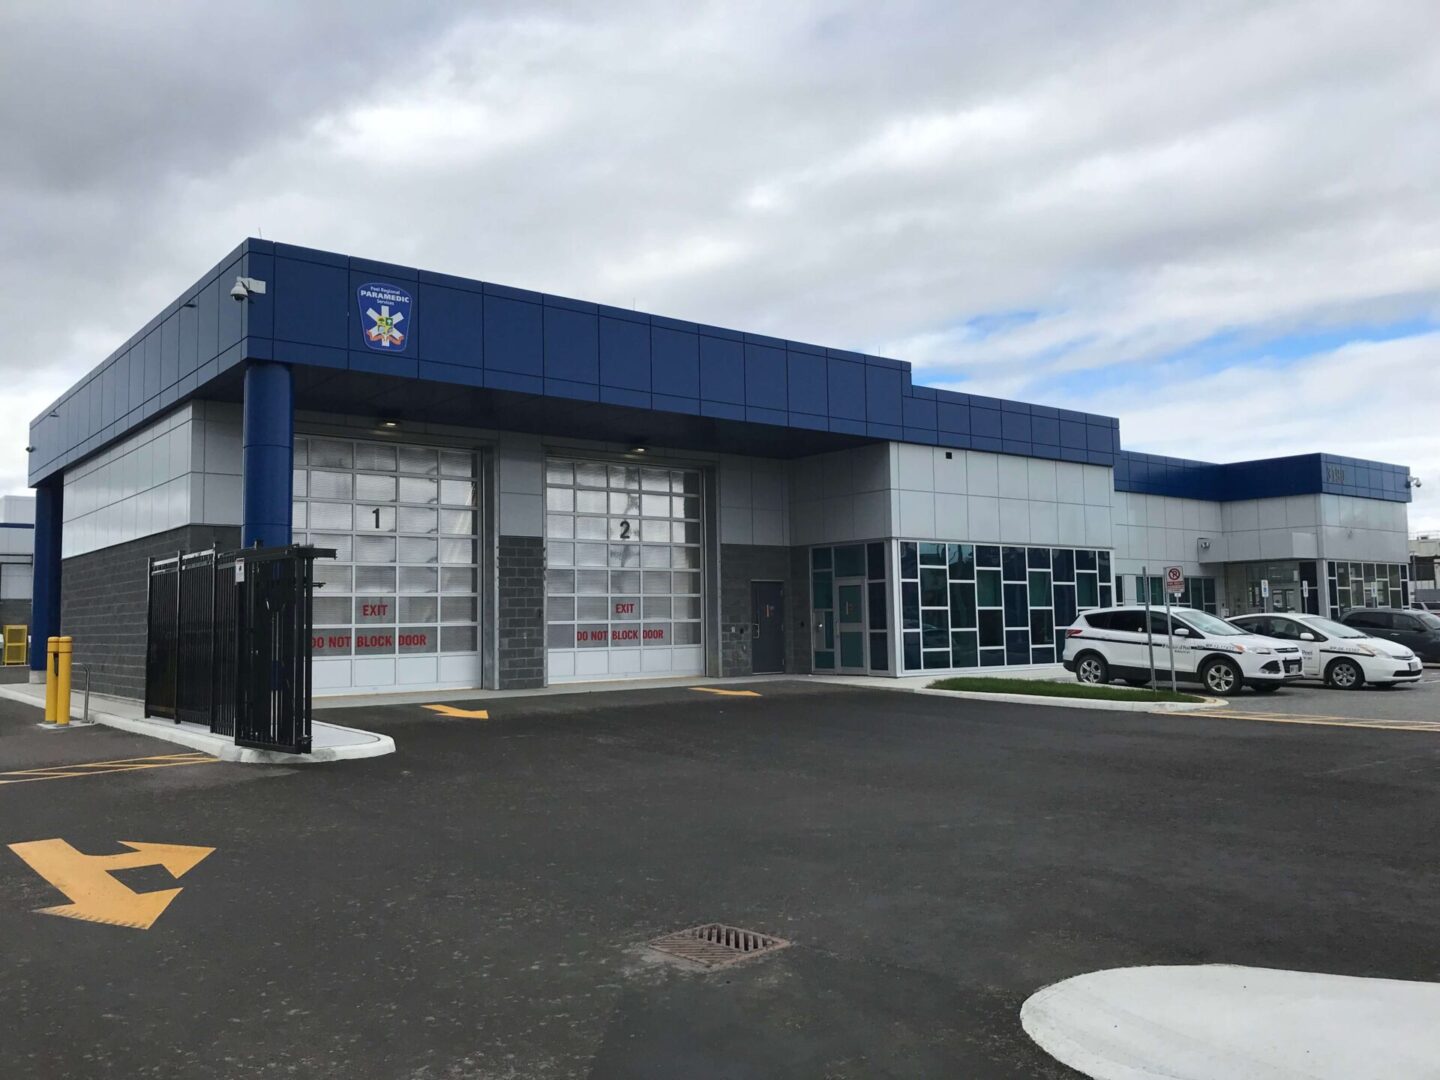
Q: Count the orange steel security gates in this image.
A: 0